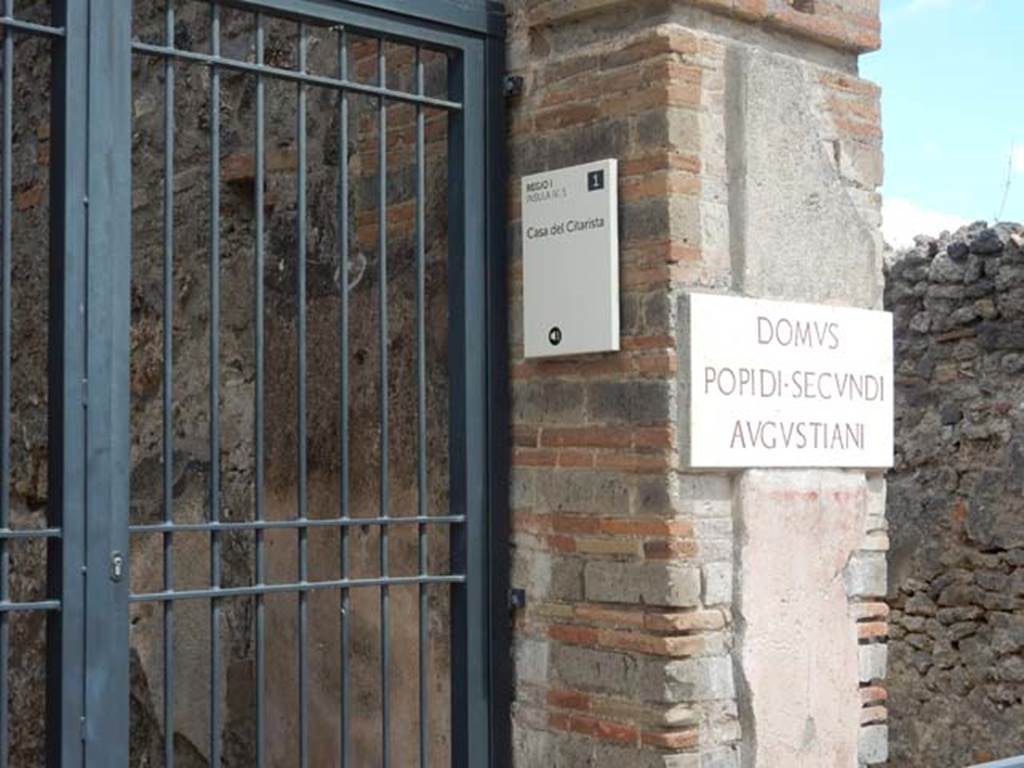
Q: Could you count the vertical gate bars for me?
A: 8